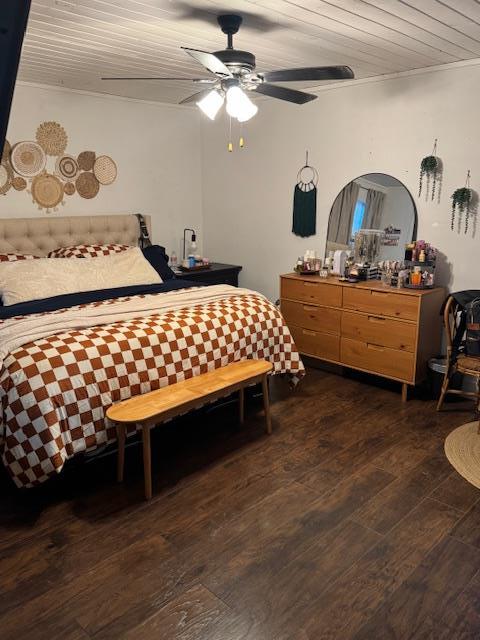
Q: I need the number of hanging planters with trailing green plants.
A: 2